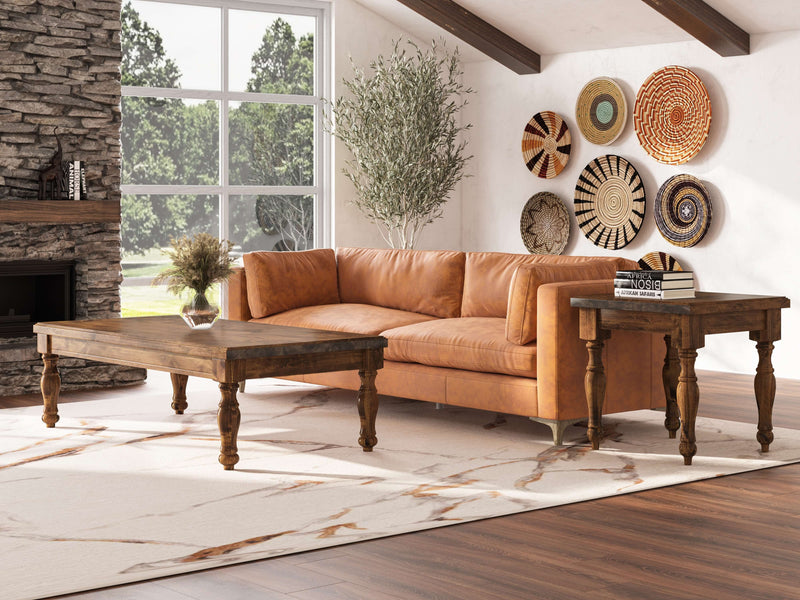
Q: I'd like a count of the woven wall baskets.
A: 7